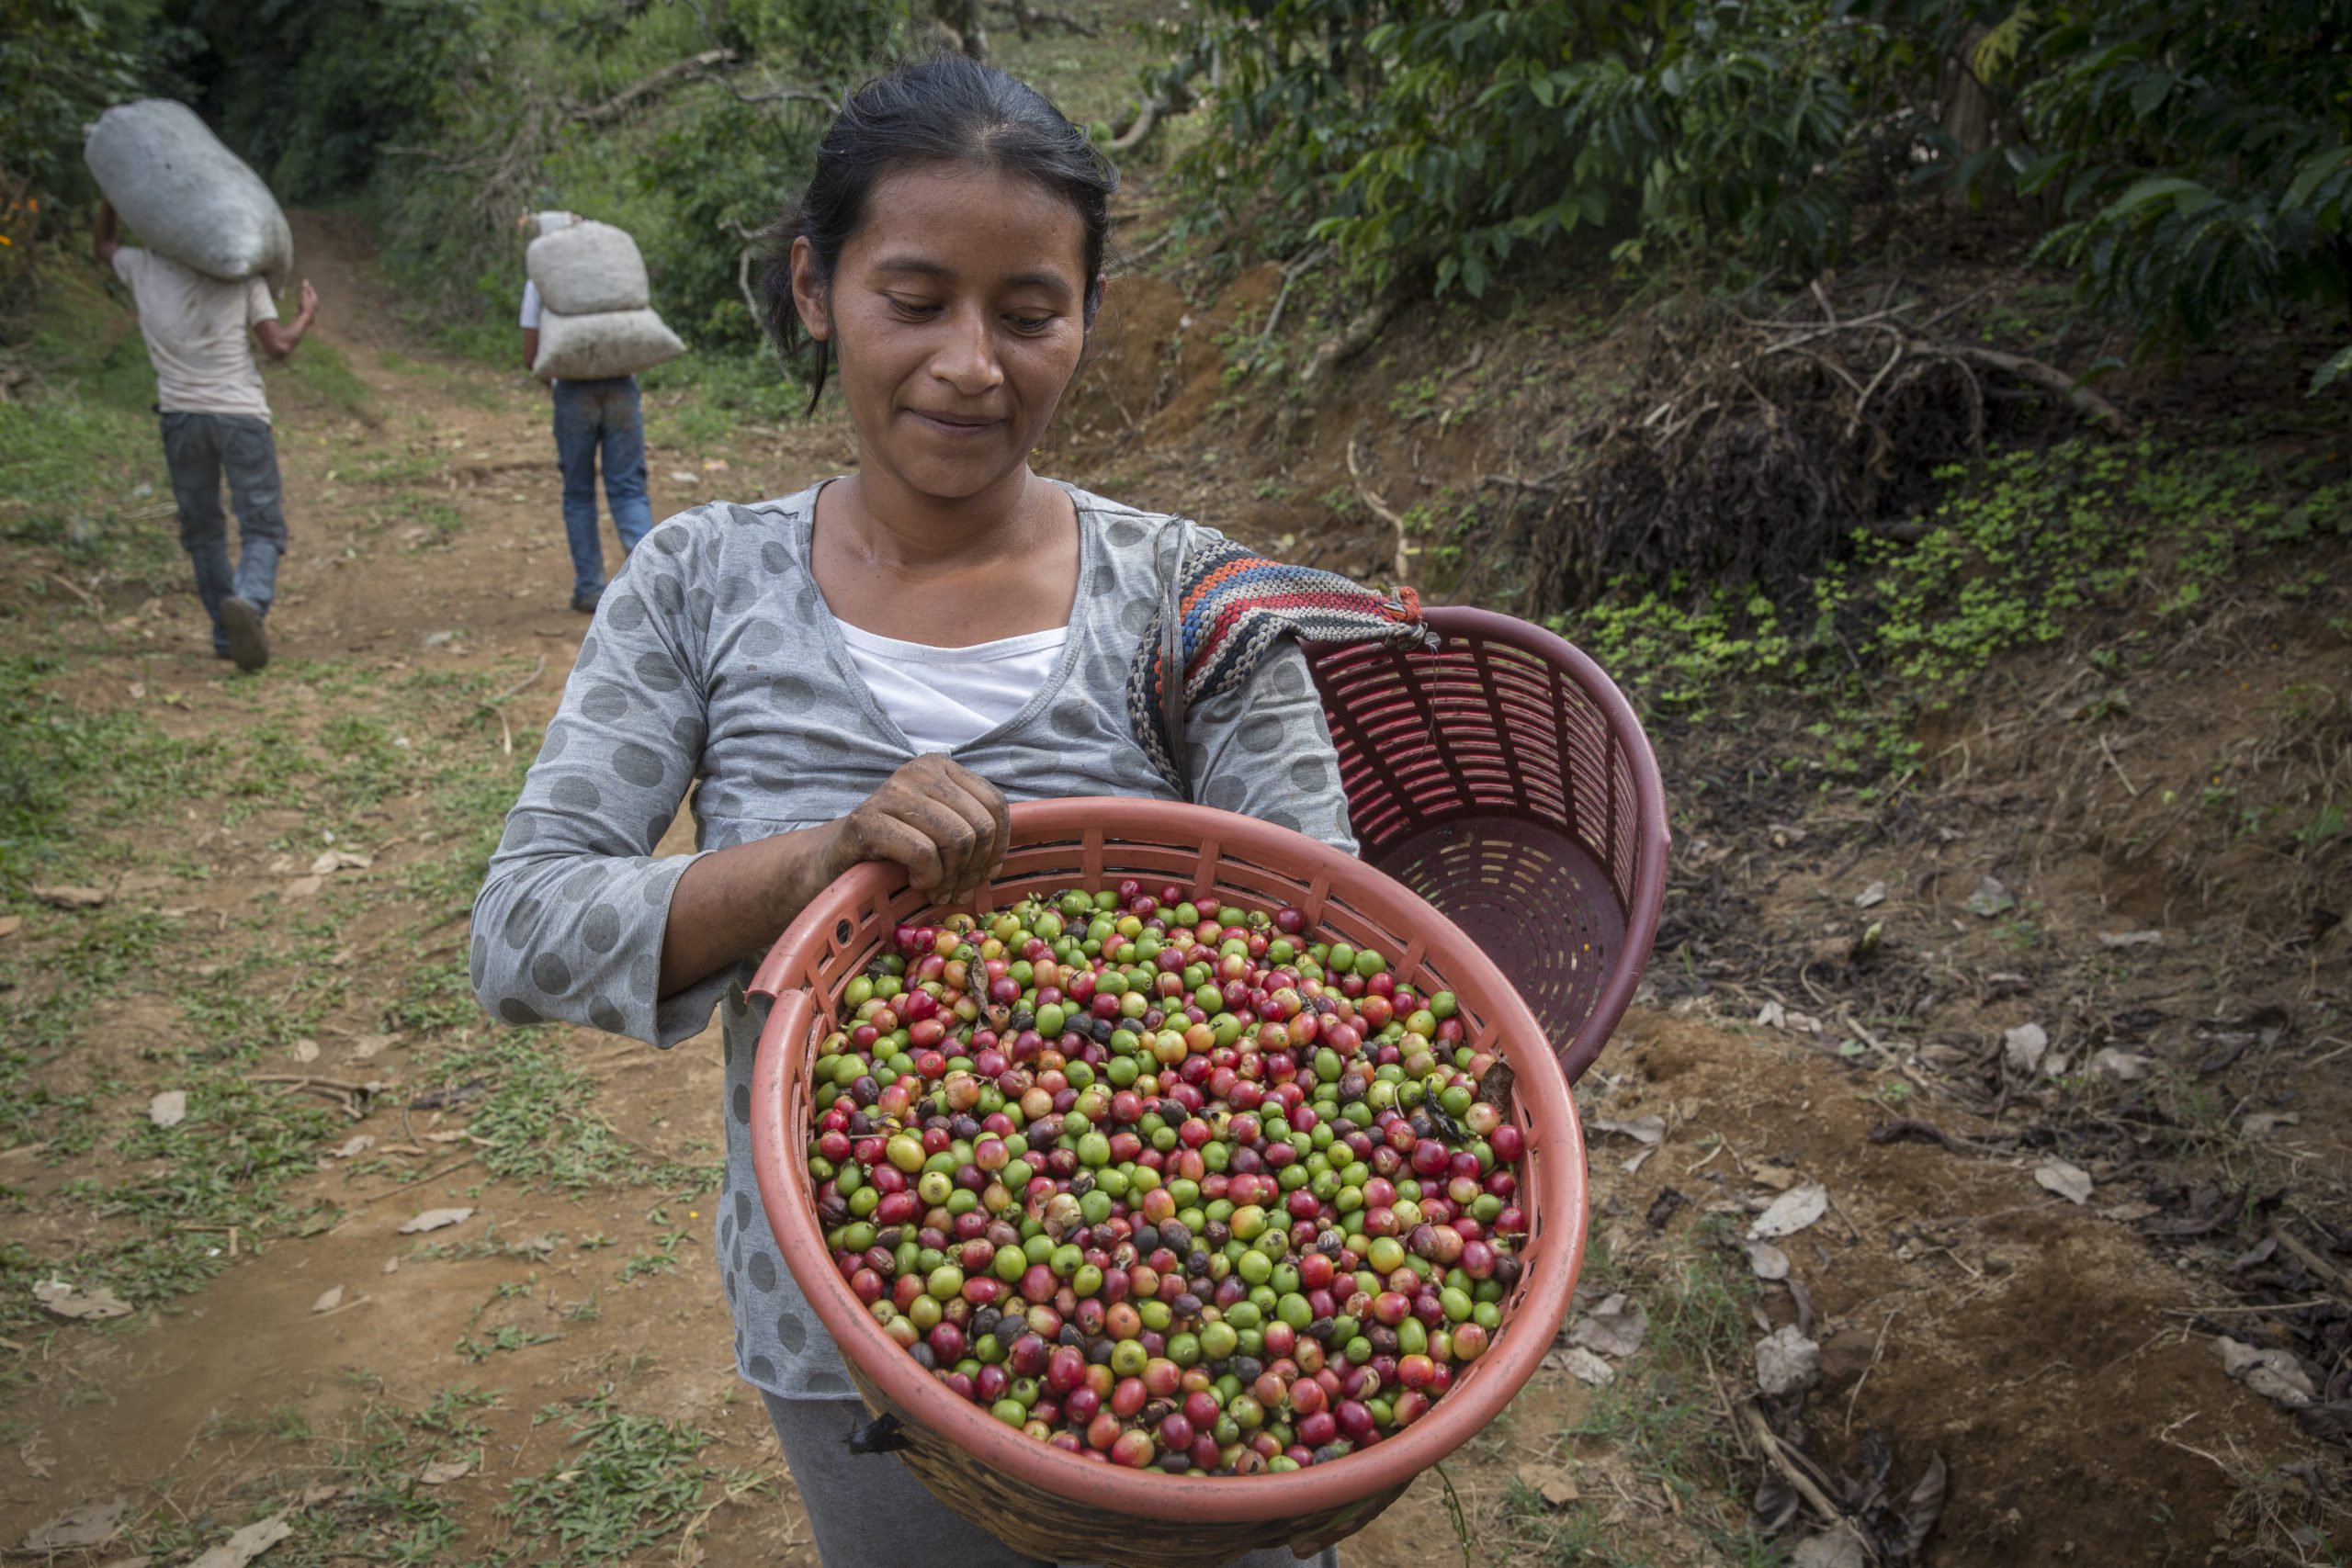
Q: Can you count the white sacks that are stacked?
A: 2